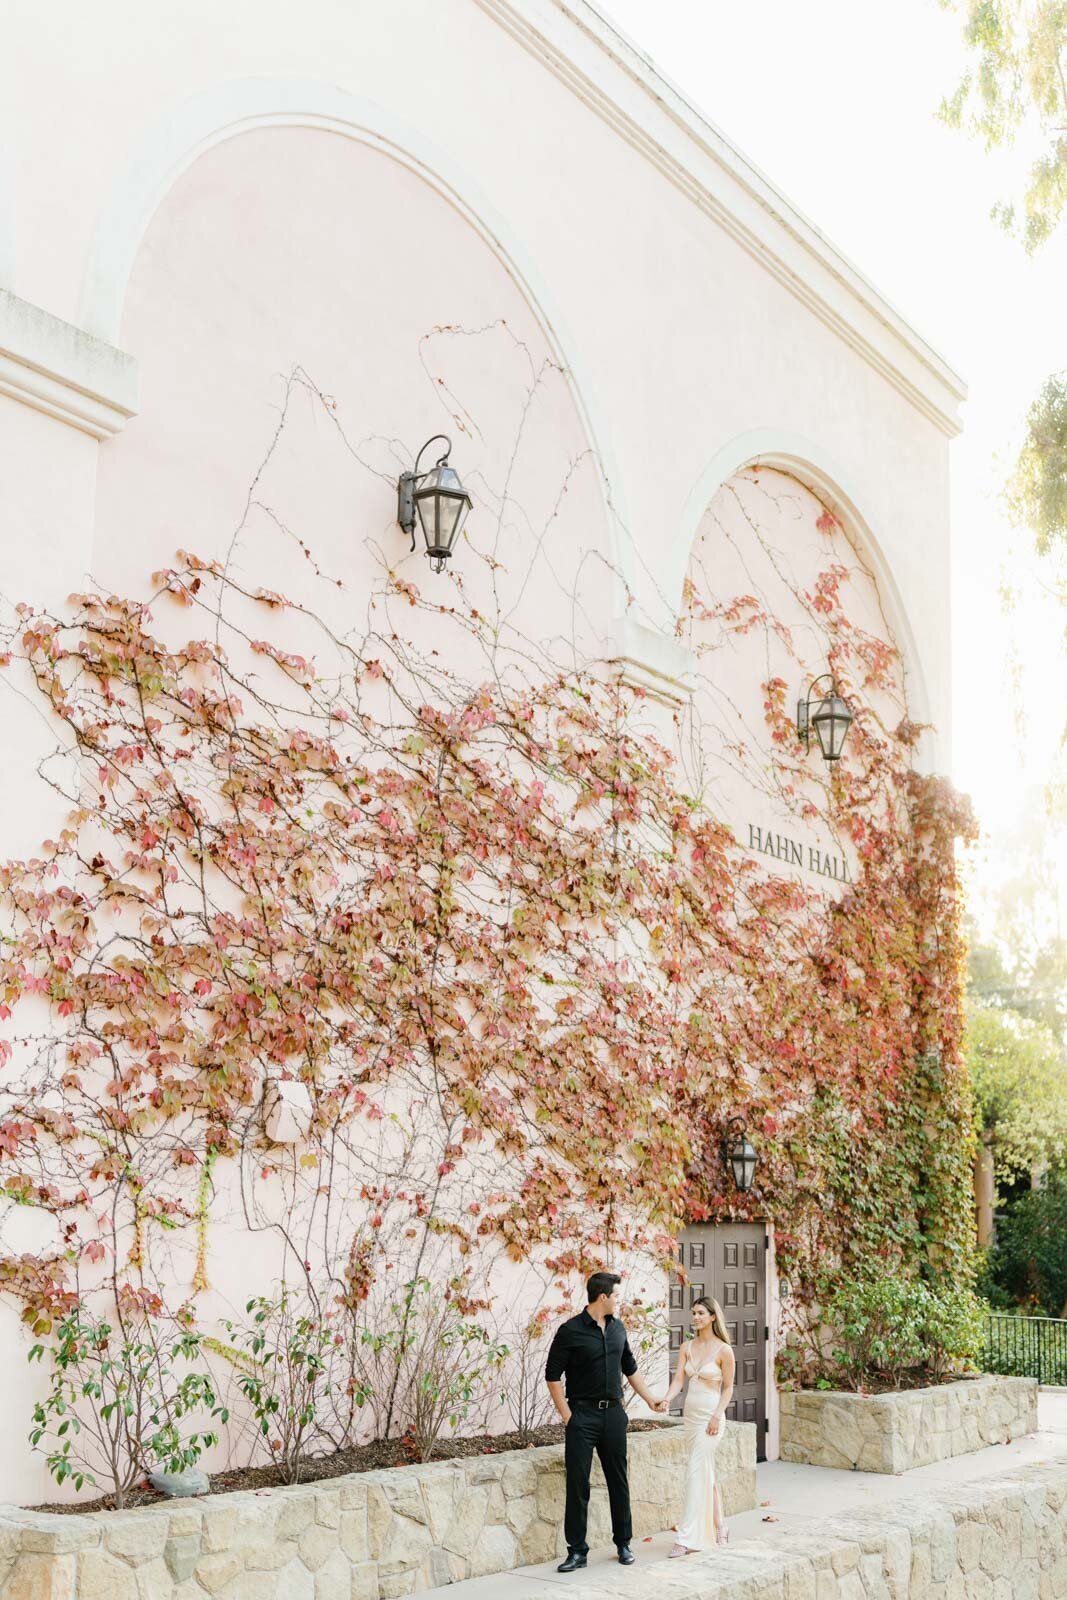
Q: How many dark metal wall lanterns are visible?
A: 3